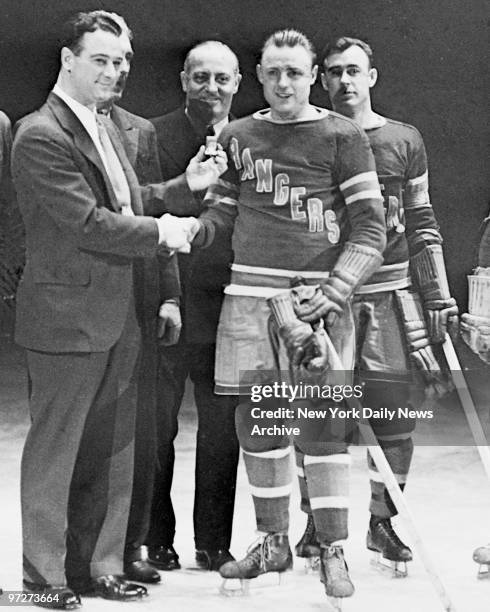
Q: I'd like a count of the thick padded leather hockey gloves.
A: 5